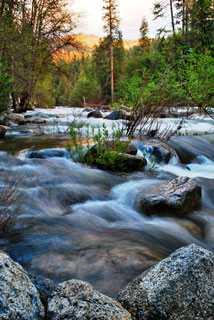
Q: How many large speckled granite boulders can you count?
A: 3